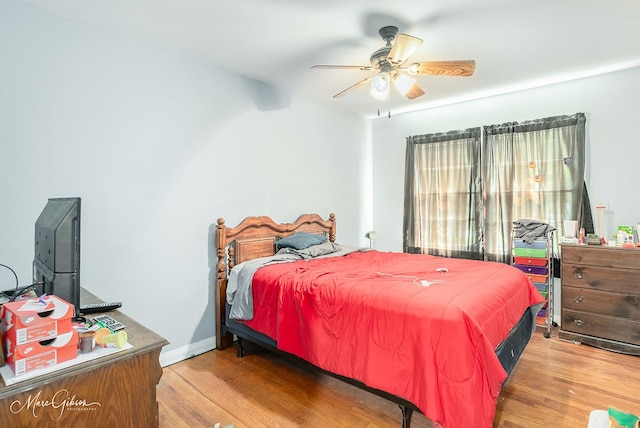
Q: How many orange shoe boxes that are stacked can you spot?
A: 2